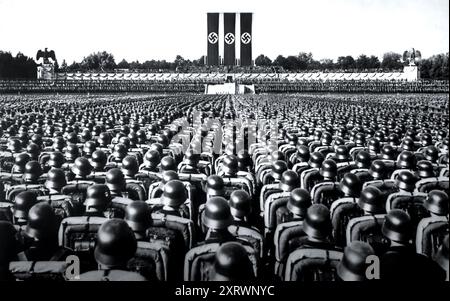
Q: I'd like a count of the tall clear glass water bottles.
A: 0